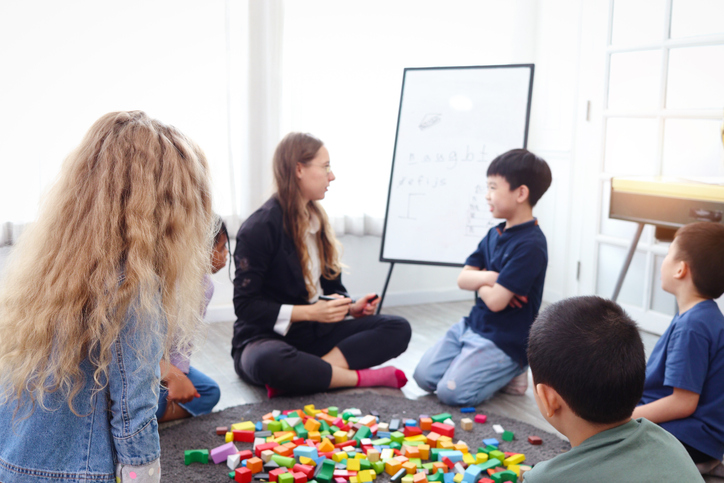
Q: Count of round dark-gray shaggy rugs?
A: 1